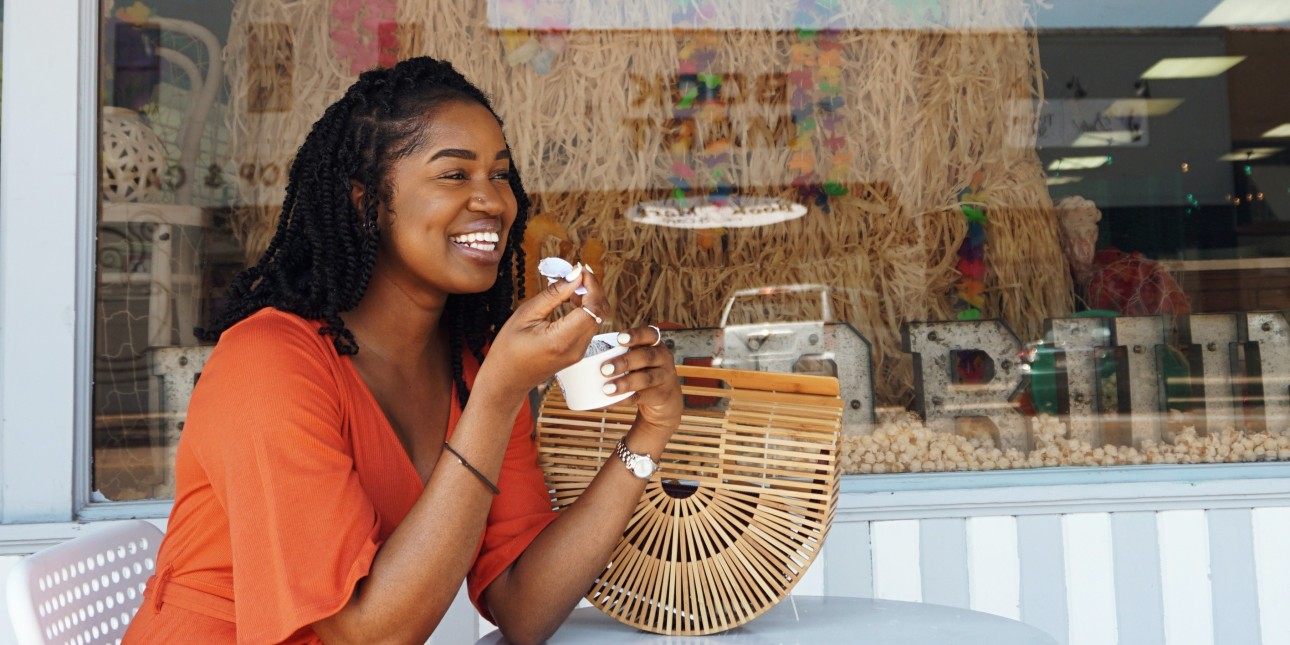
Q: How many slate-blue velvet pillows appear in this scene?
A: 0